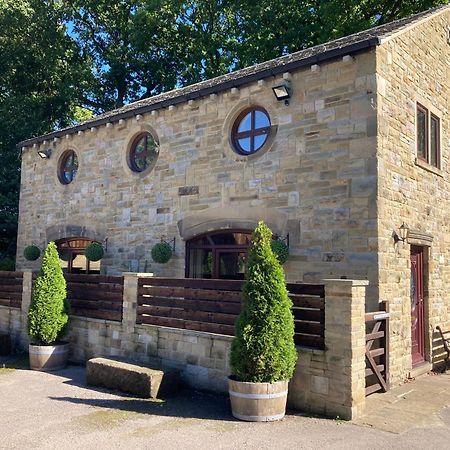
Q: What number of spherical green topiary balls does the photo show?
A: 4